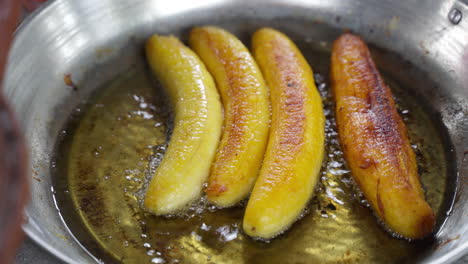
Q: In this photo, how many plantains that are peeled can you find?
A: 4